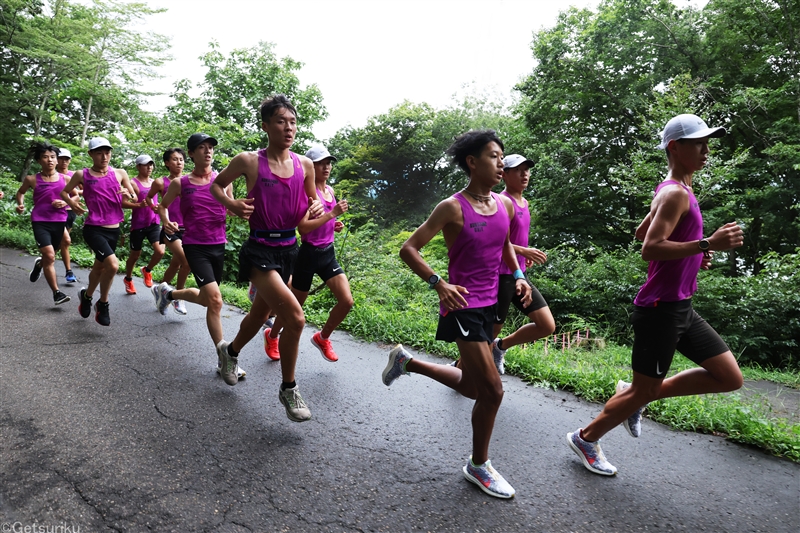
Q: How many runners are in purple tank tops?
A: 11